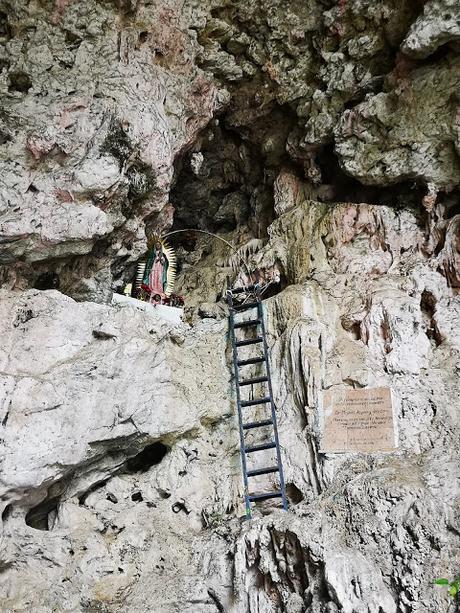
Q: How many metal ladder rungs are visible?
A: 11